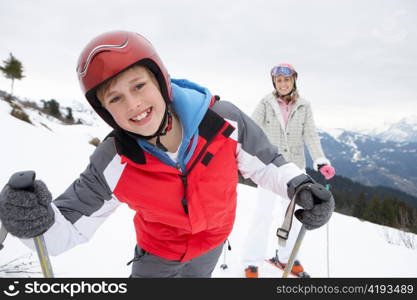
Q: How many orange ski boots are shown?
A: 2